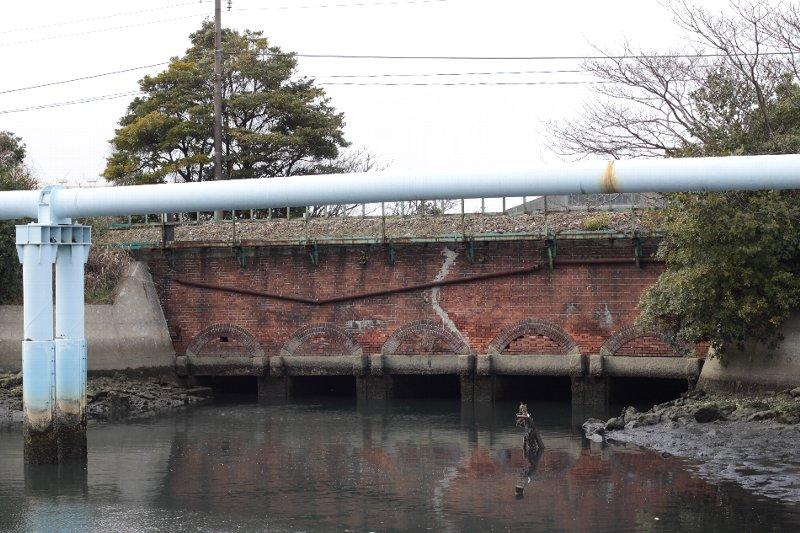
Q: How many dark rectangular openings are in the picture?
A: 5